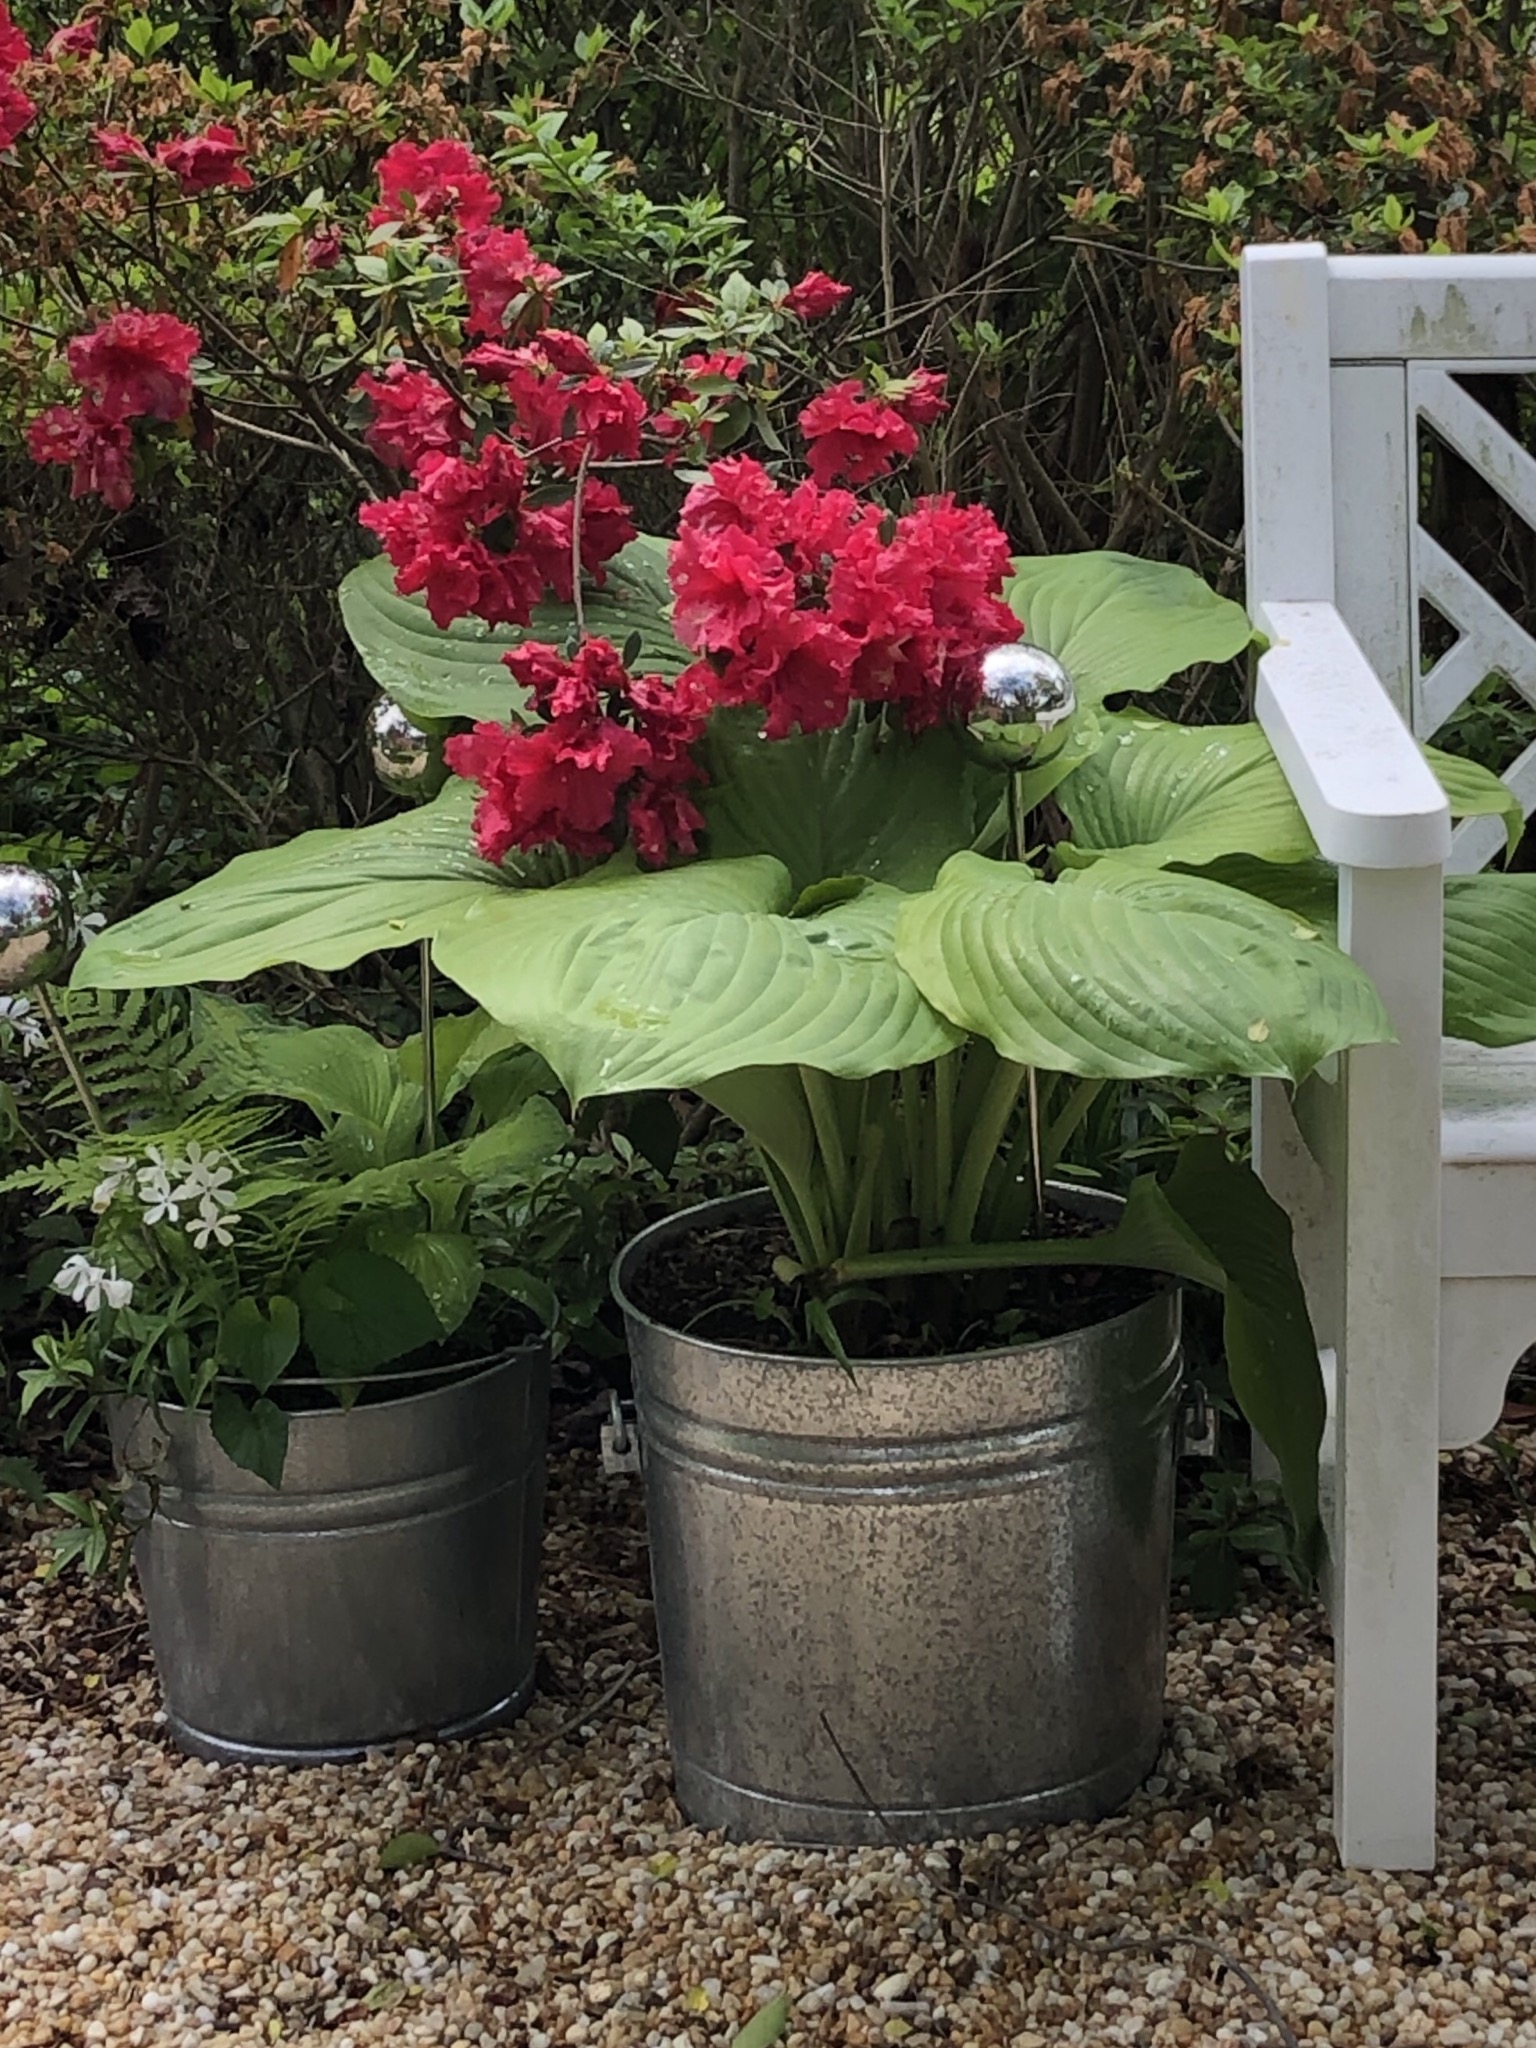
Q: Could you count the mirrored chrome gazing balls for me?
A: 3